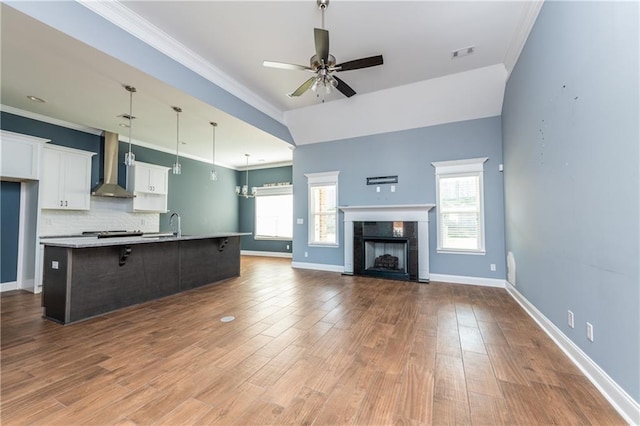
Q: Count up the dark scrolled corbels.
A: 2